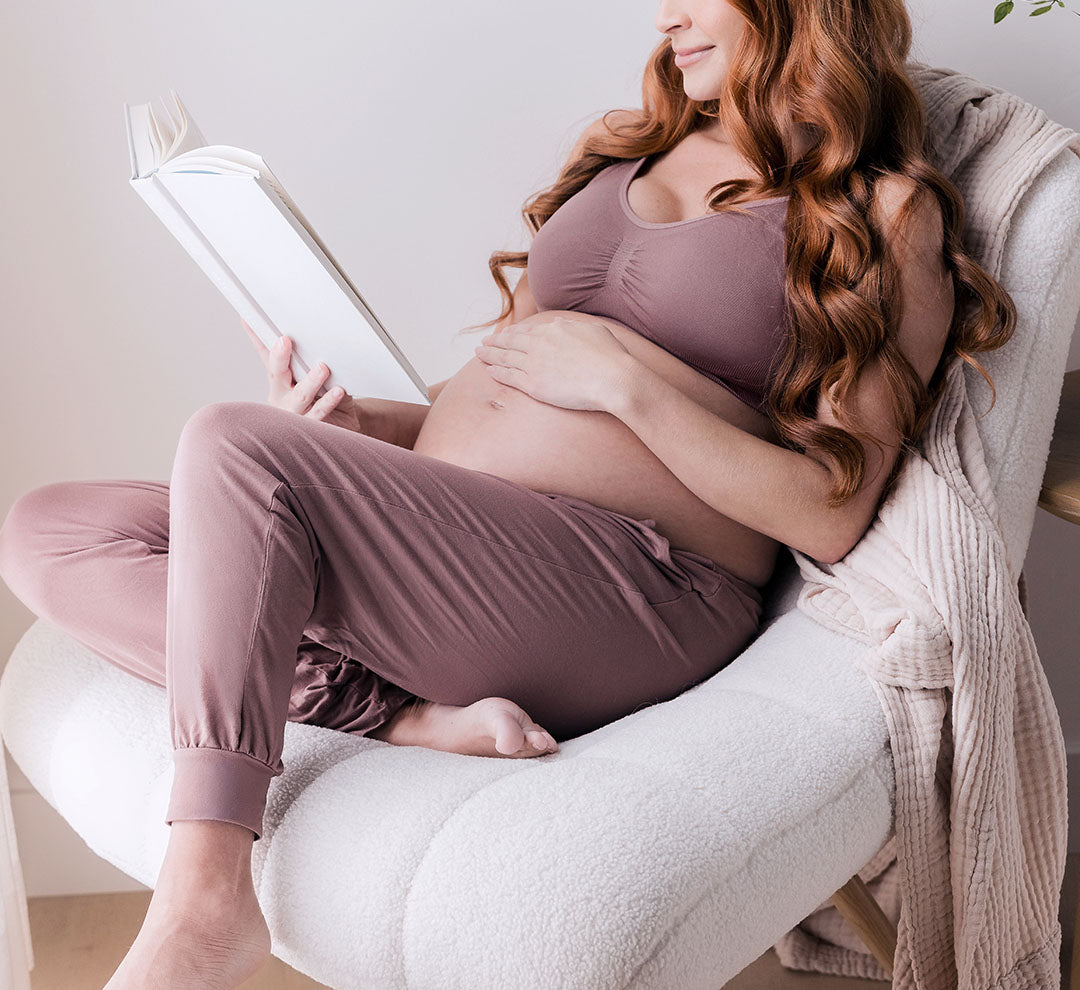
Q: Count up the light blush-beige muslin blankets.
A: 1